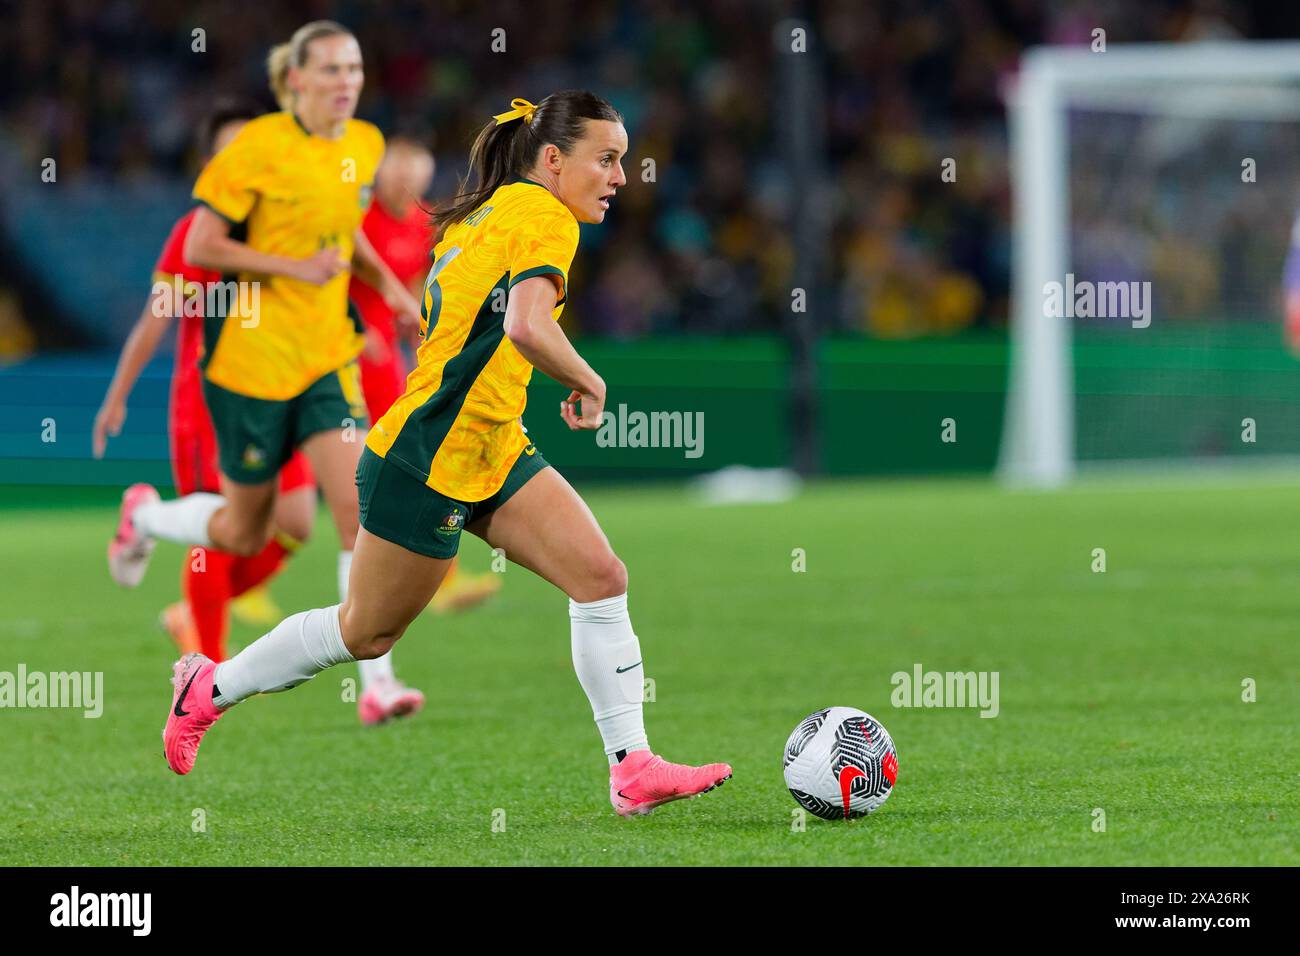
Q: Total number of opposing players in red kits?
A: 2